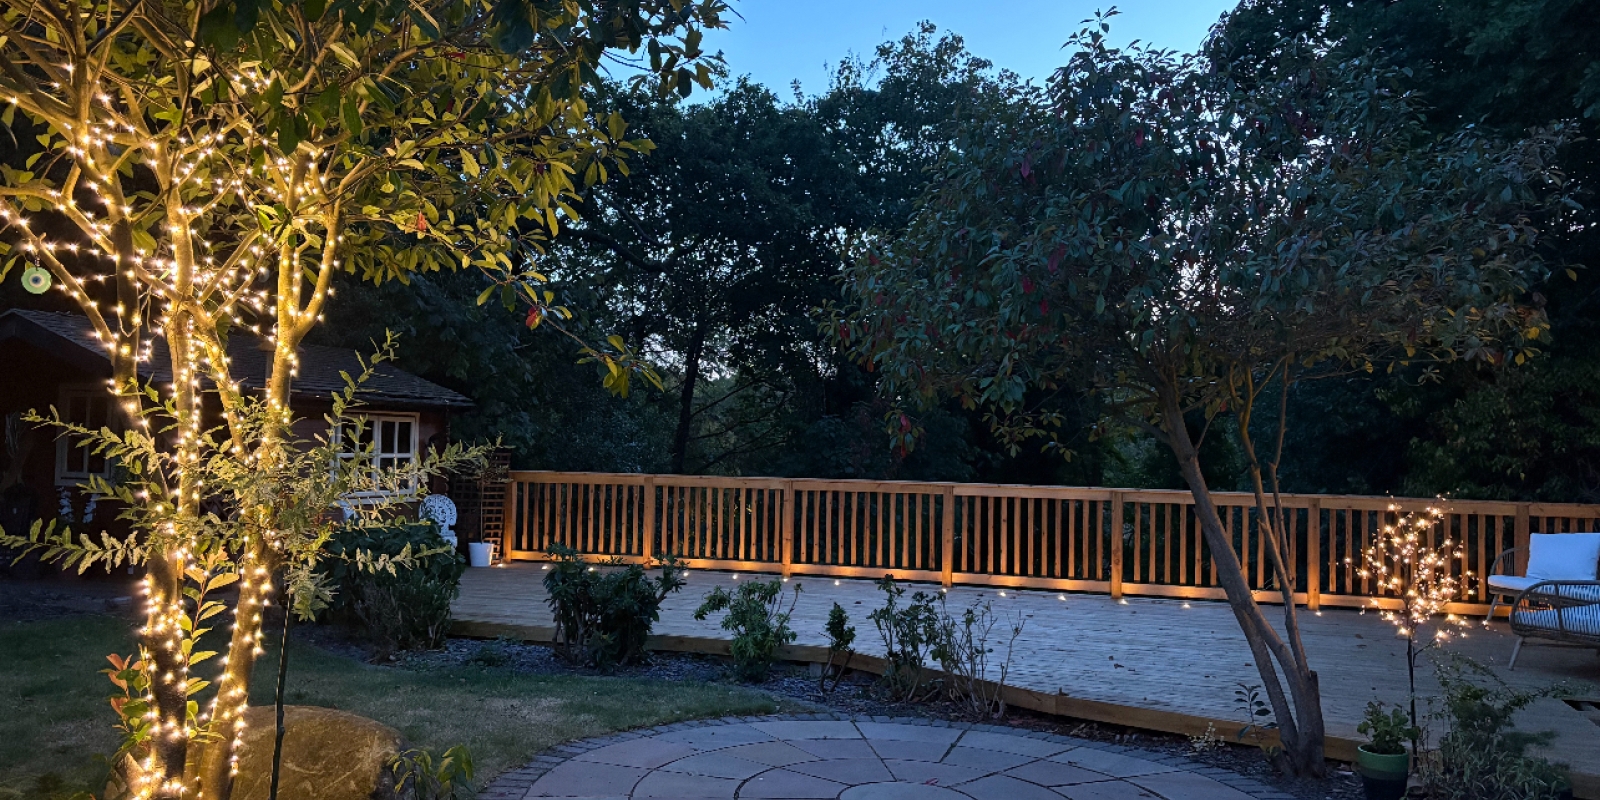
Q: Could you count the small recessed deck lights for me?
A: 13